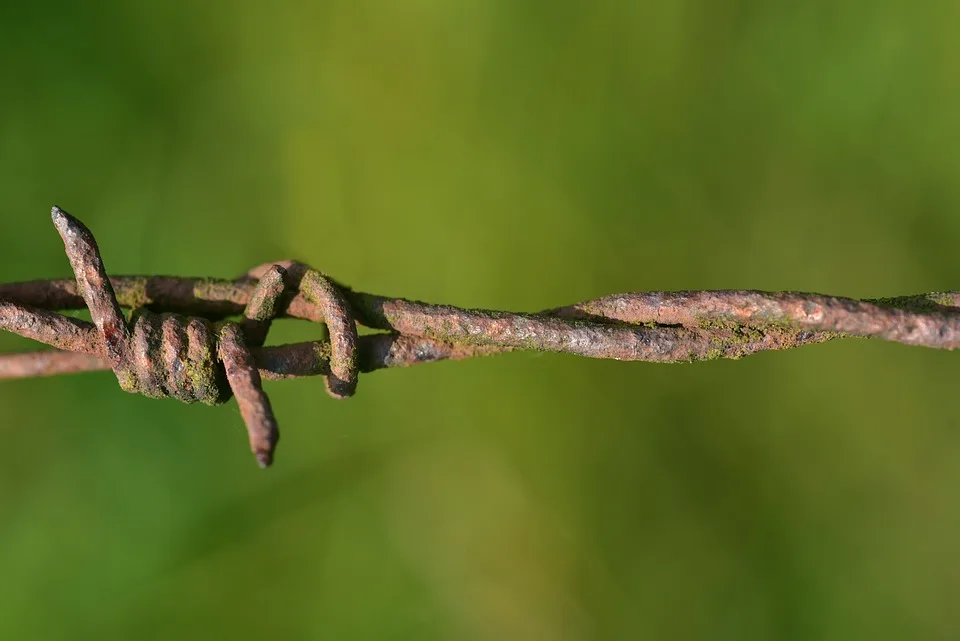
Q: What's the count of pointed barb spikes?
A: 2